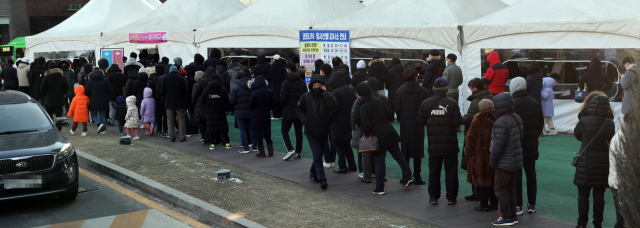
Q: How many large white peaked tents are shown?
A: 5